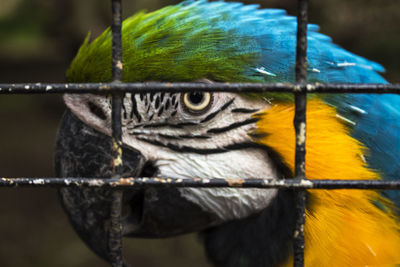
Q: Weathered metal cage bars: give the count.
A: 4